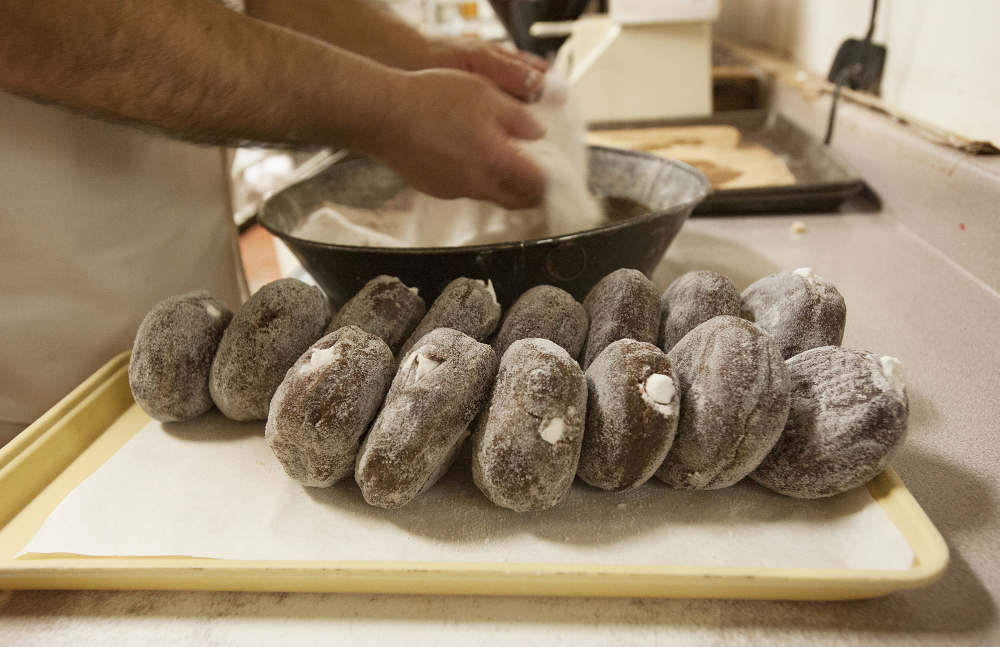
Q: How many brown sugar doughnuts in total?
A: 14